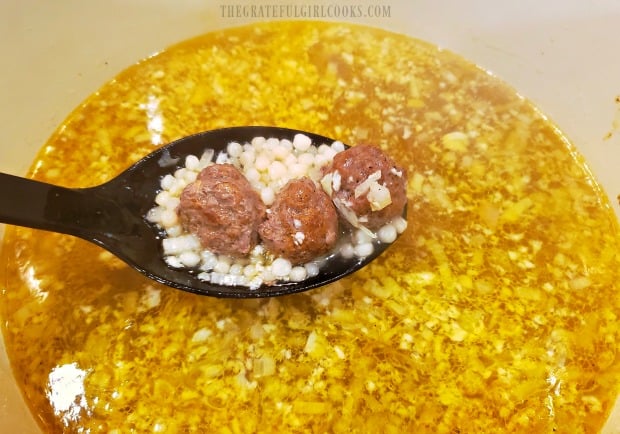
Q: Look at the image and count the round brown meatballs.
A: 3